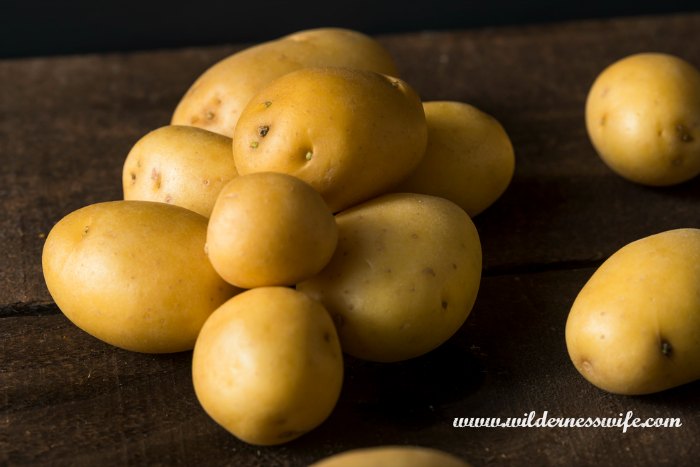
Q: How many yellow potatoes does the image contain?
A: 11